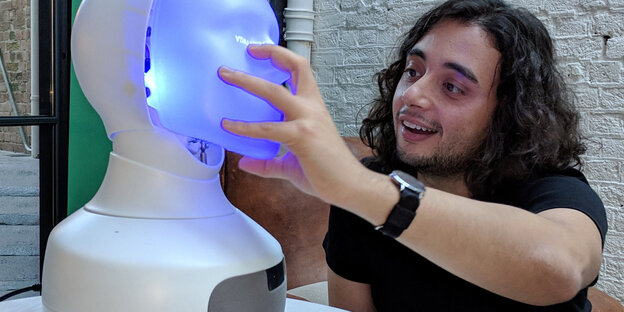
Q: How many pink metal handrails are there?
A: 0